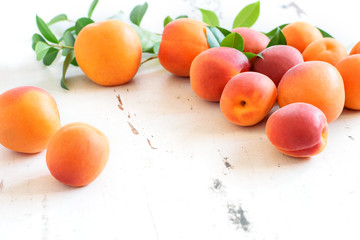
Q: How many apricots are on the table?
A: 14